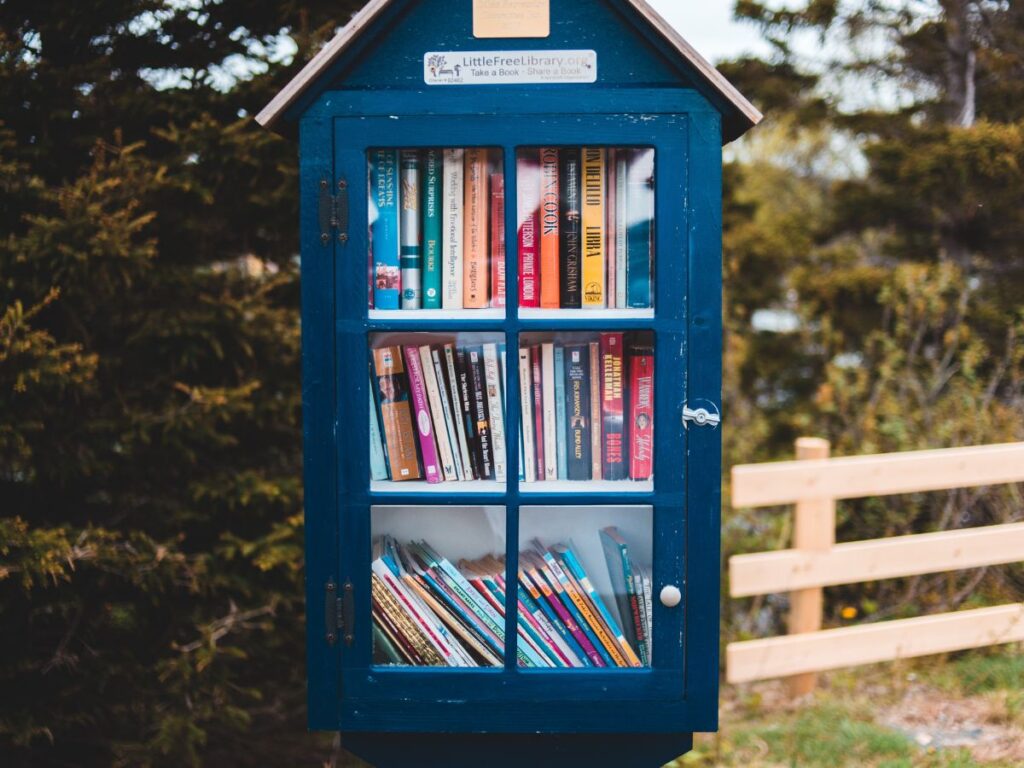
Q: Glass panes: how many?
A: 6